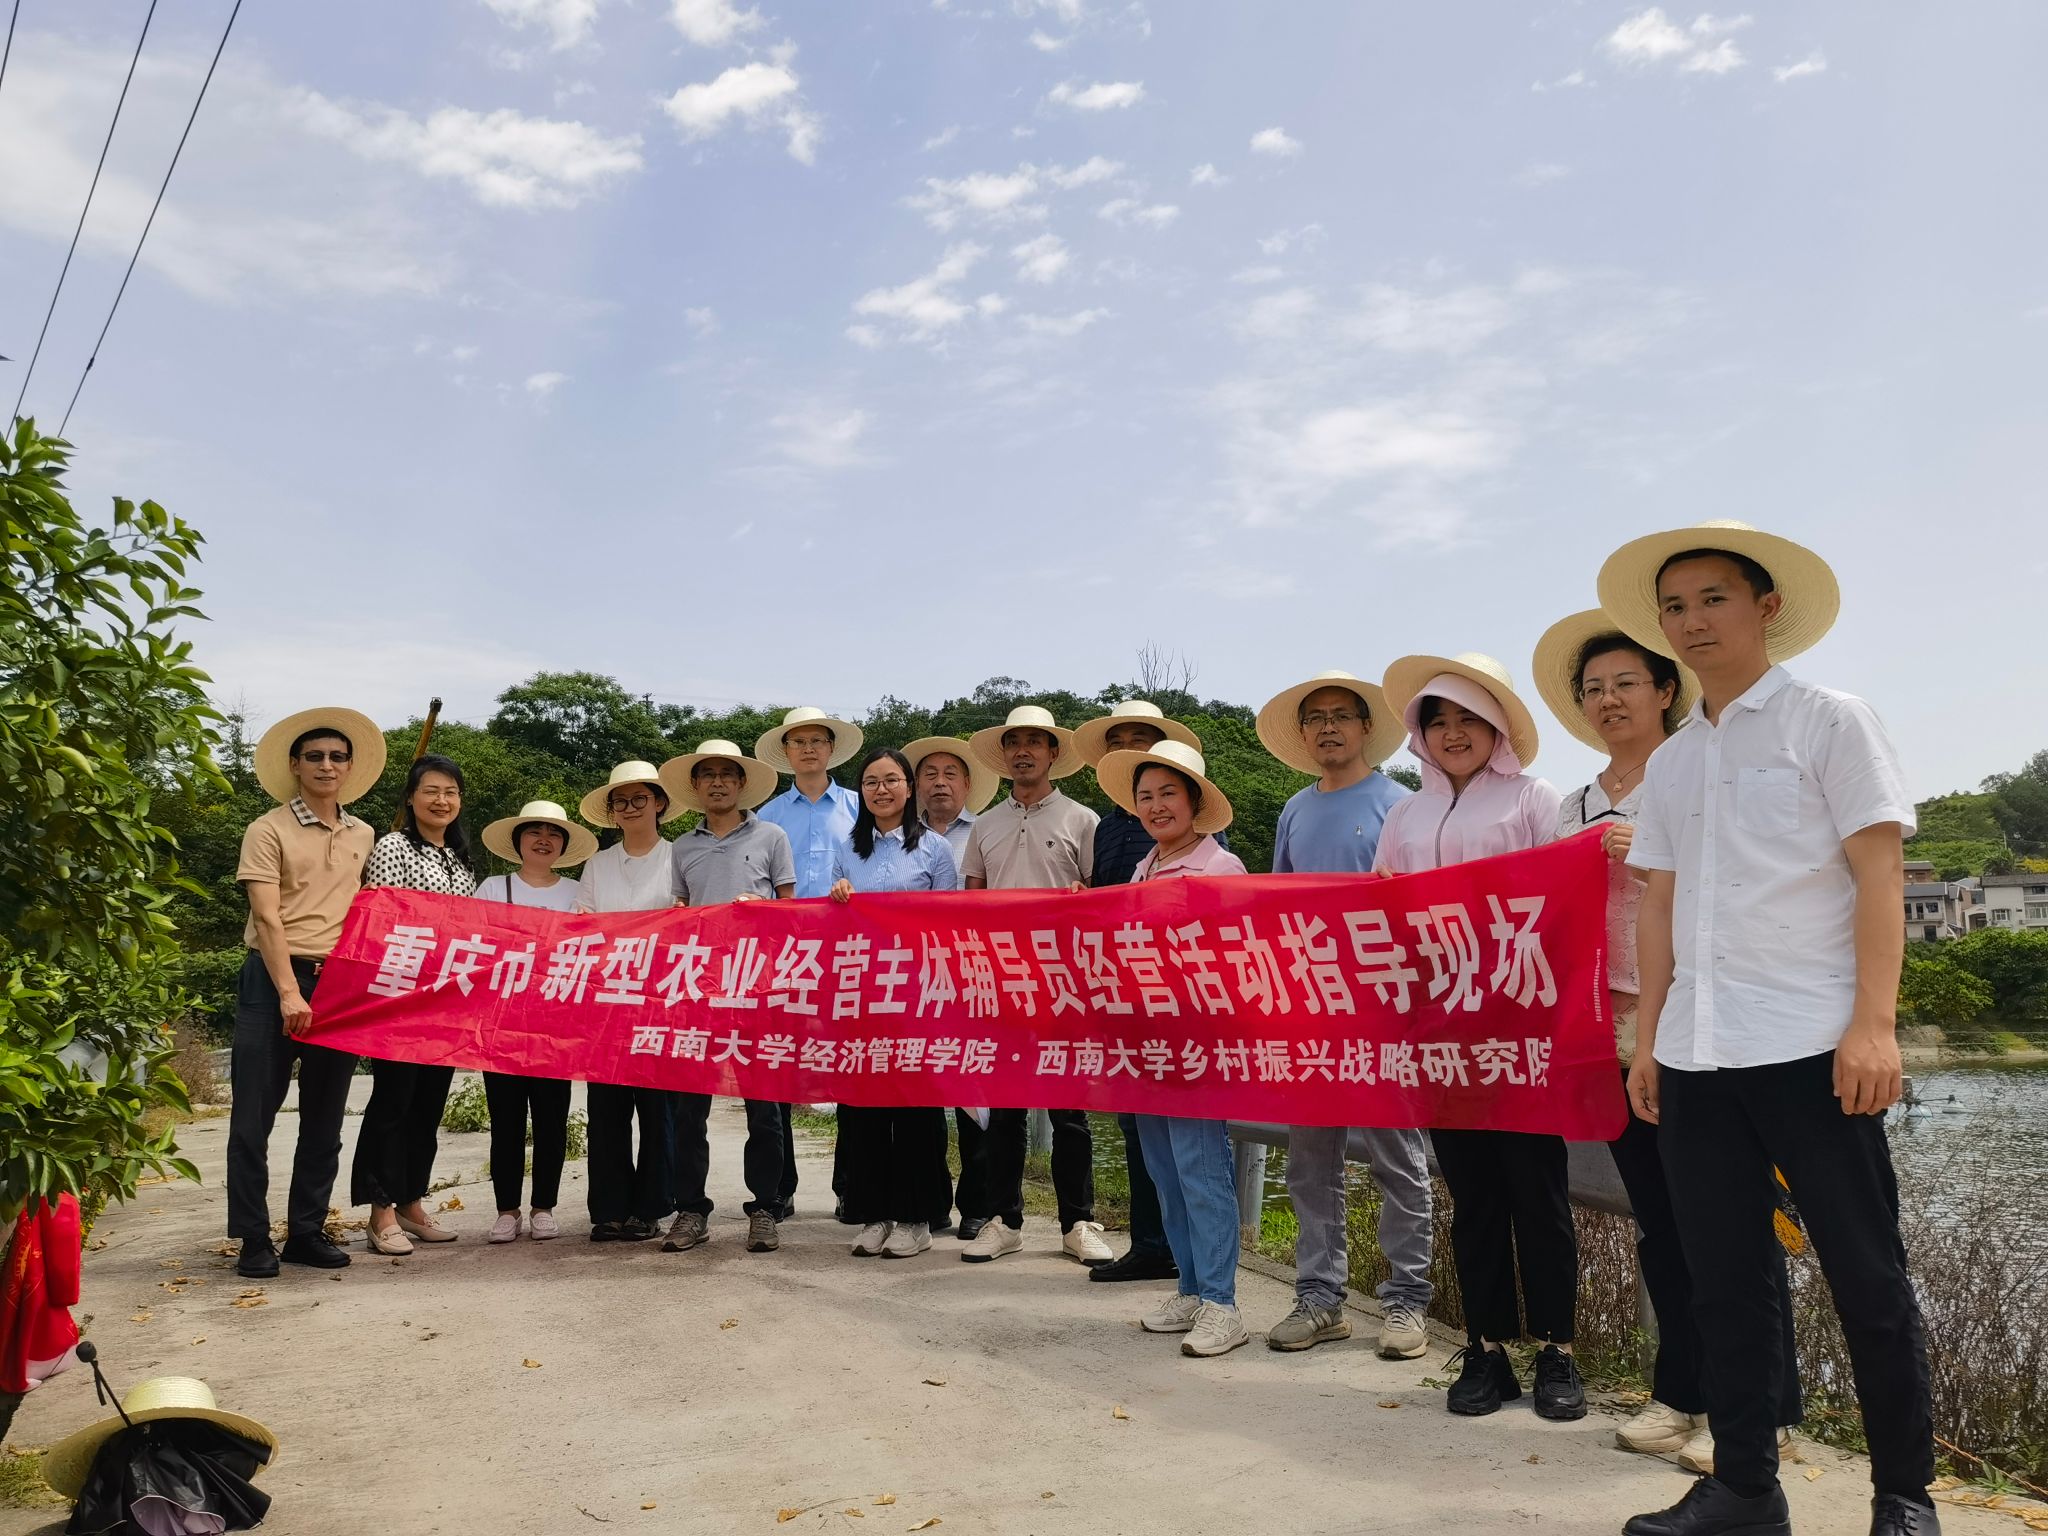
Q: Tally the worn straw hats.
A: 13